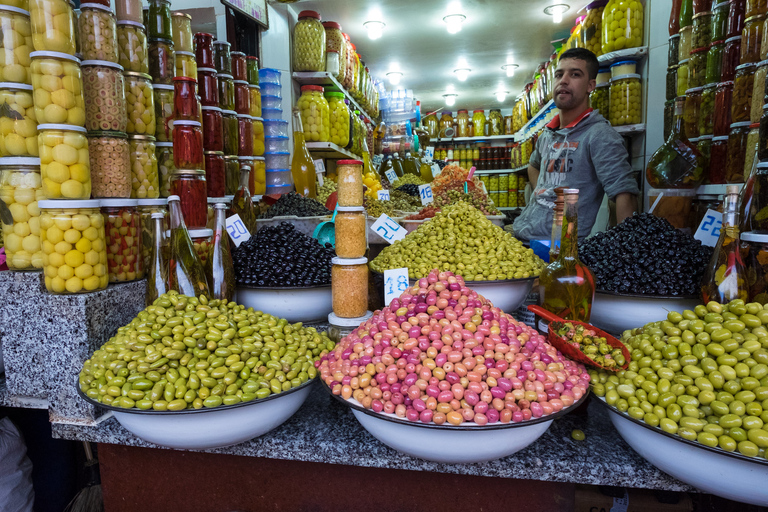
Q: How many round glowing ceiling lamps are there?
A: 8